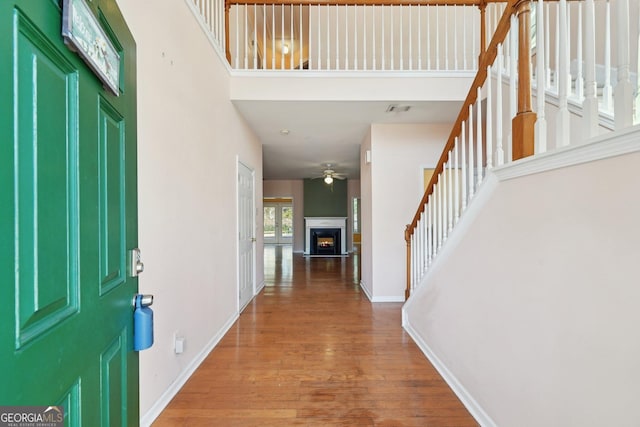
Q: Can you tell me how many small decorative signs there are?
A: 1